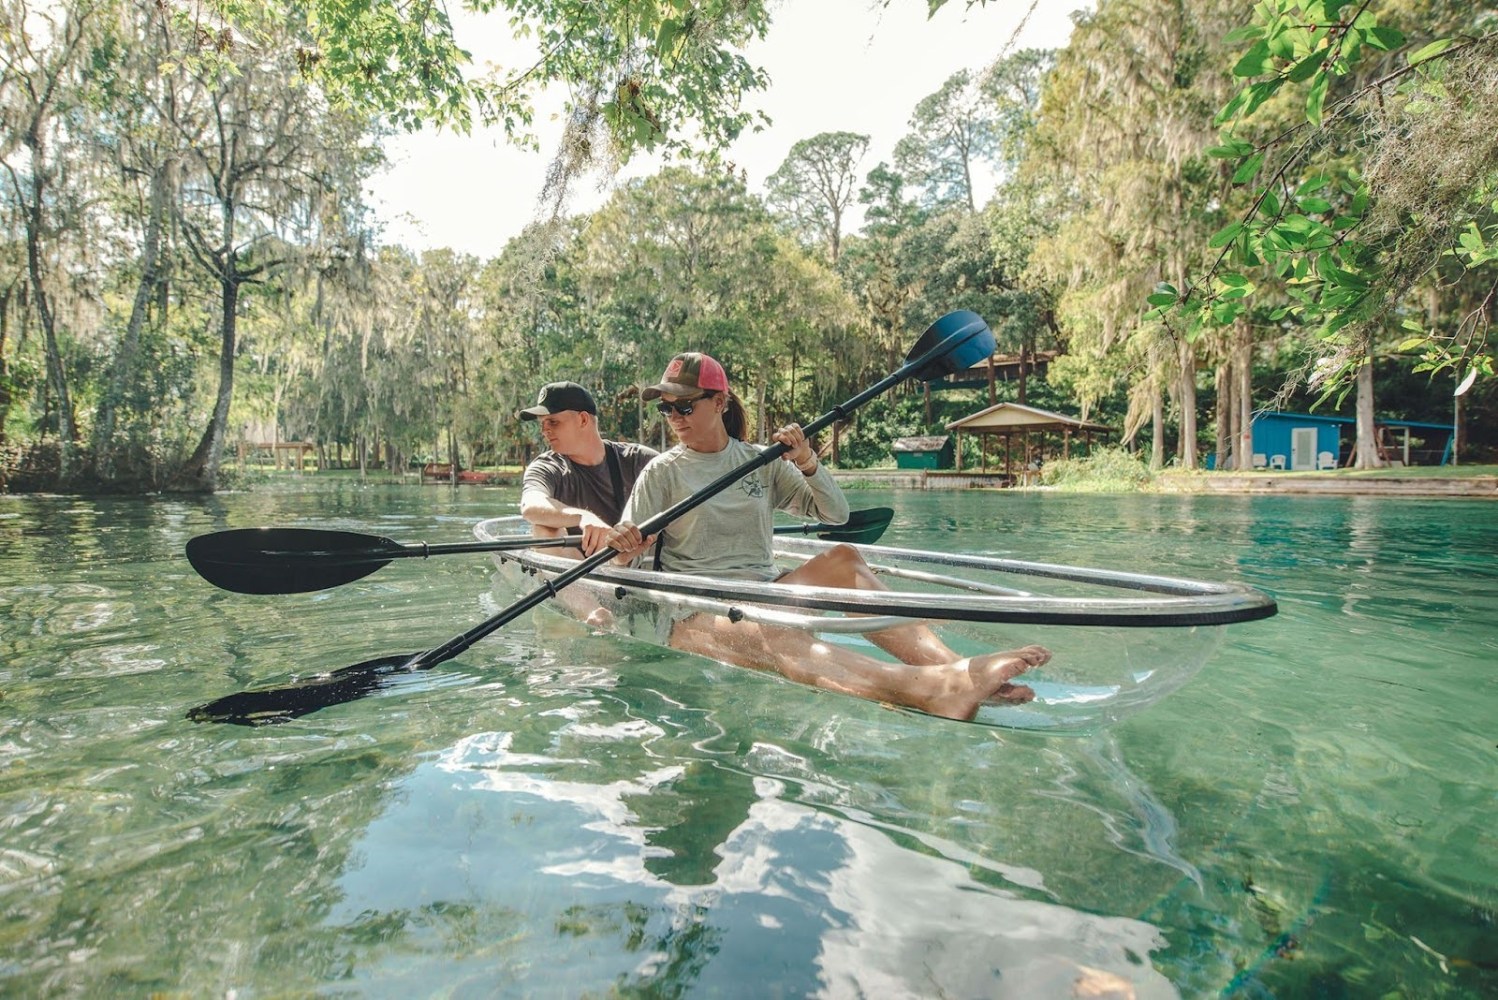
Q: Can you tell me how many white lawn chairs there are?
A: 3